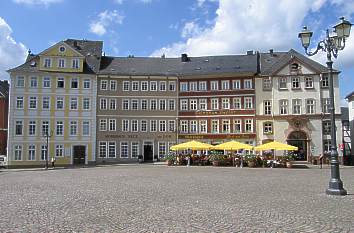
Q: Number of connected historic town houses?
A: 4